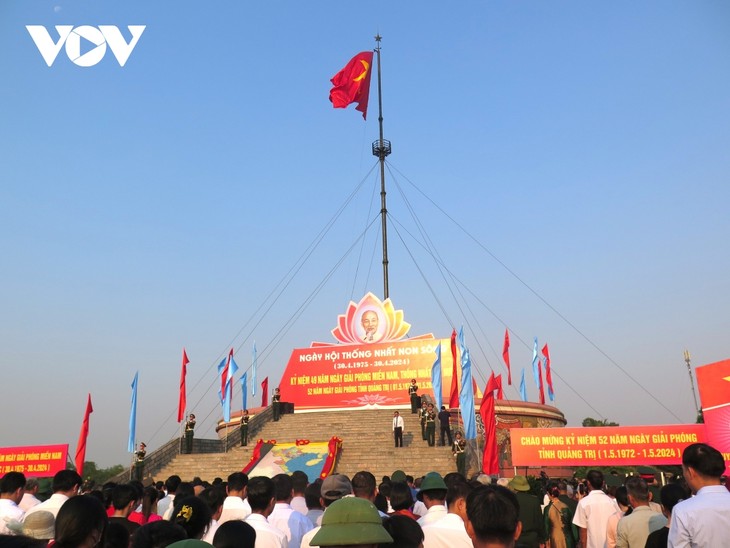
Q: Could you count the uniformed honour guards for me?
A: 8